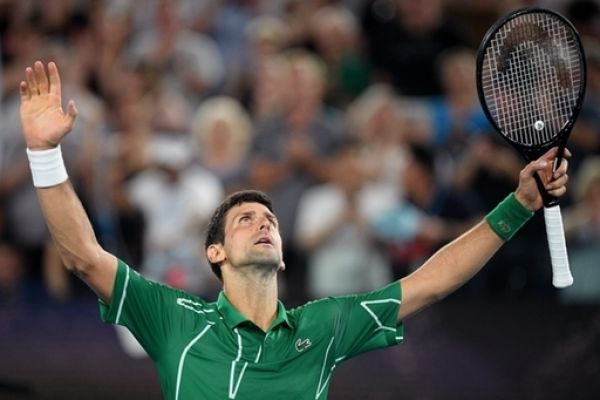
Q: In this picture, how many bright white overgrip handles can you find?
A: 1